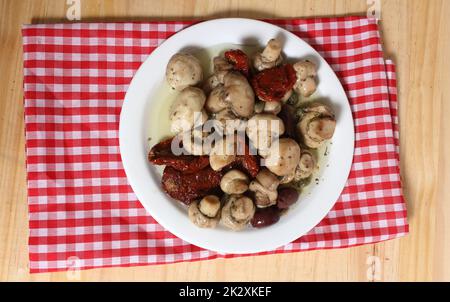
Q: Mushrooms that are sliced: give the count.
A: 0